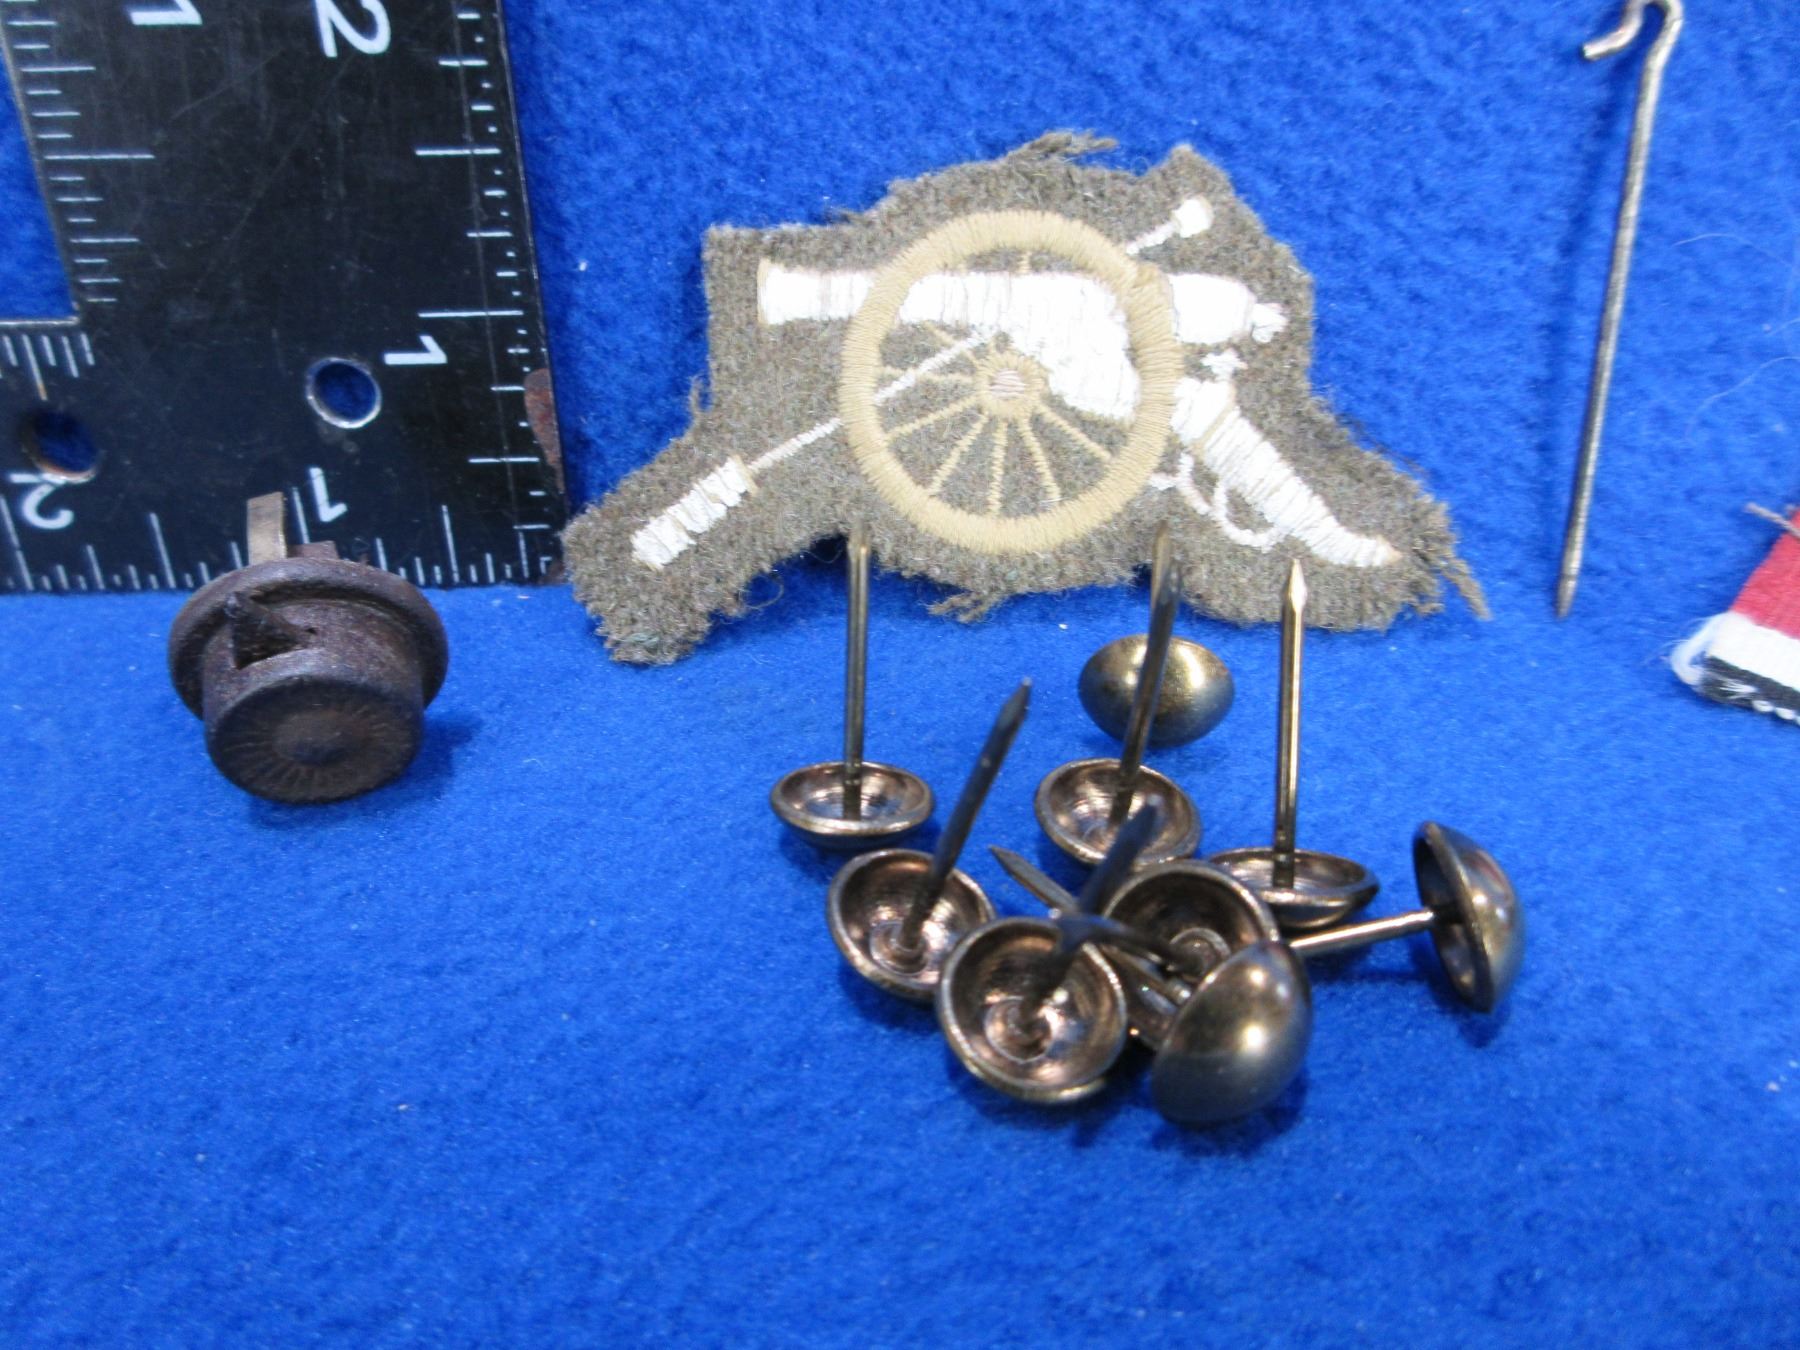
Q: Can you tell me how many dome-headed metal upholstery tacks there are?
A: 9